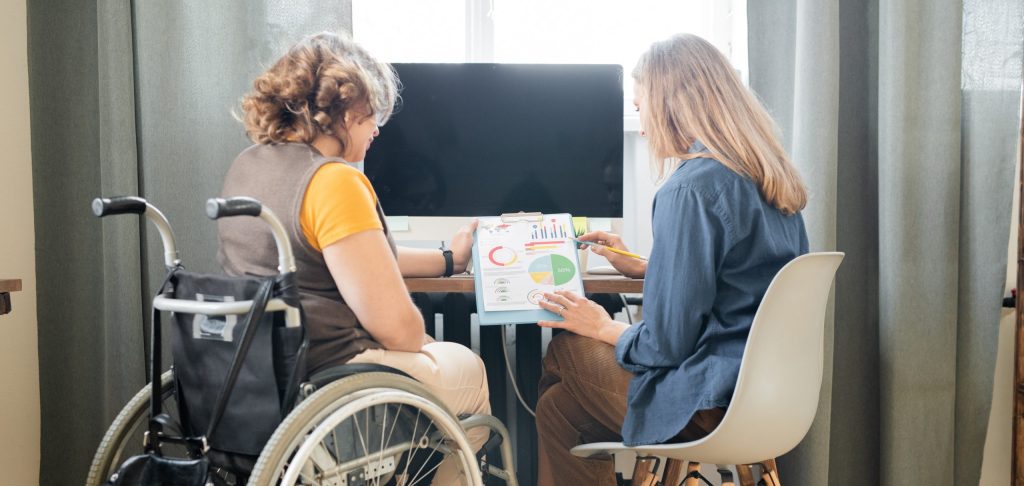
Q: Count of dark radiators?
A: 1